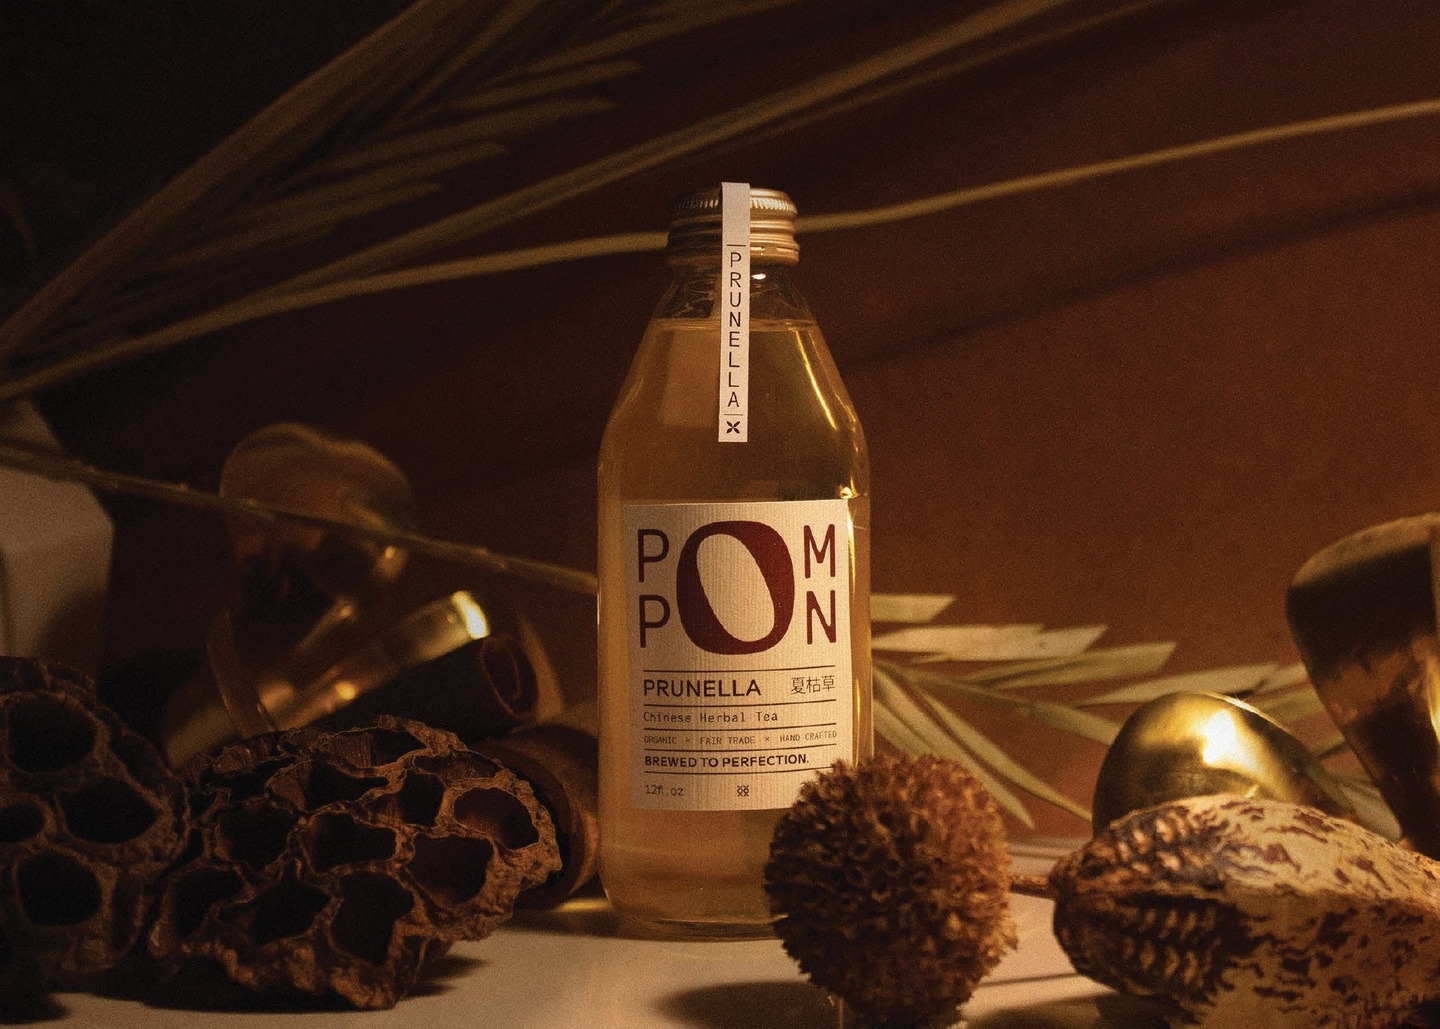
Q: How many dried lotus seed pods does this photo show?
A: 2